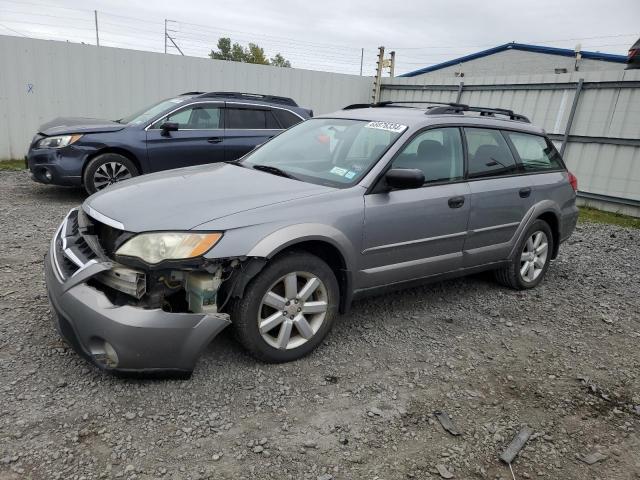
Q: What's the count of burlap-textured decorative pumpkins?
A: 0